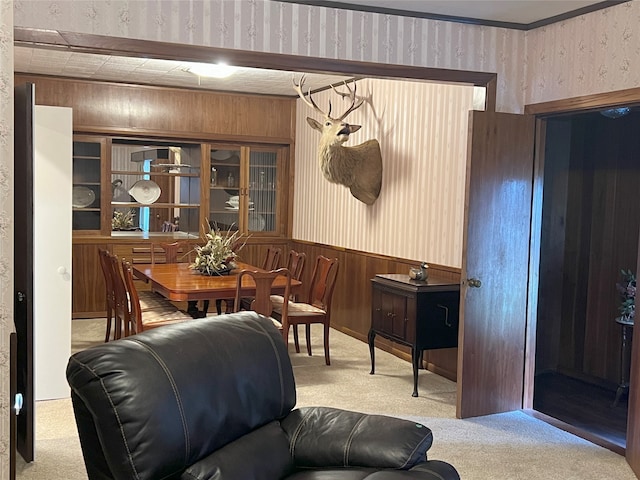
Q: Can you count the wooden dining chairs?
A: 8